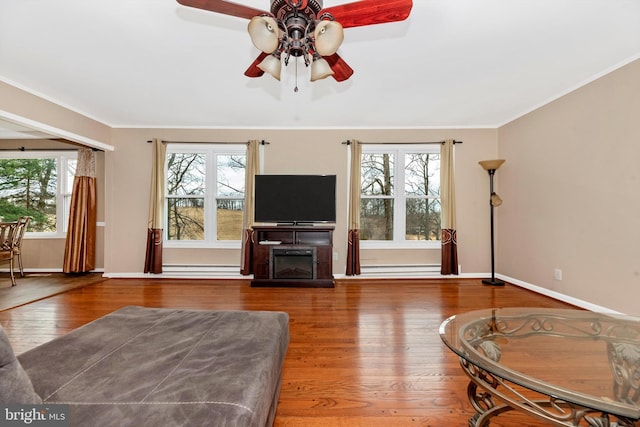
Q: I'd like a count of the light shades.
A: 6